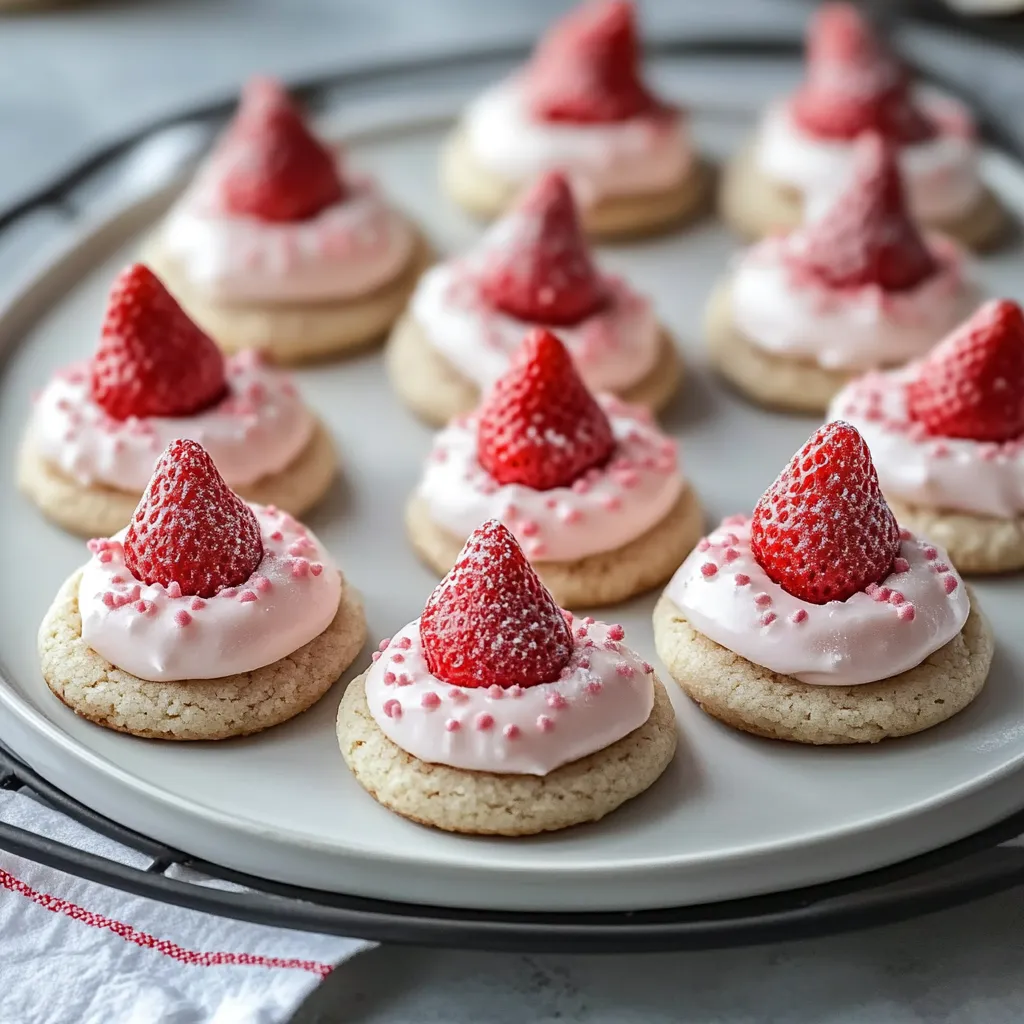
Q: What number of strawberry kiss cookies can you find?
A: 11